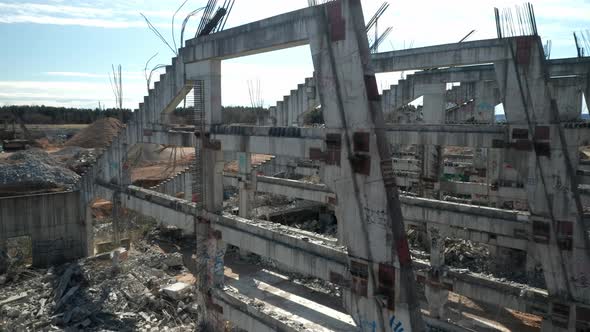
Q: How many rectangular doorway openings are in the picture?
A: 1